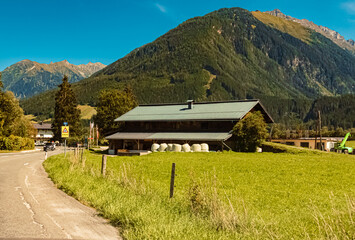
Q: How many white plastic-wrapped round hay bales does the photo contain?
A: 7